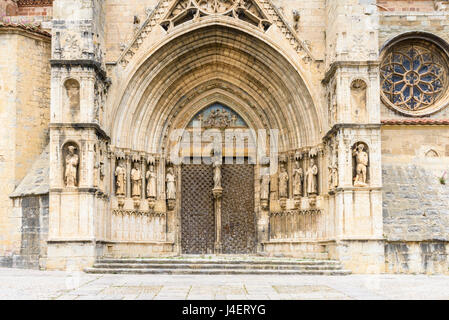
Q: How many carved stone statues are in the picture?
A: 11